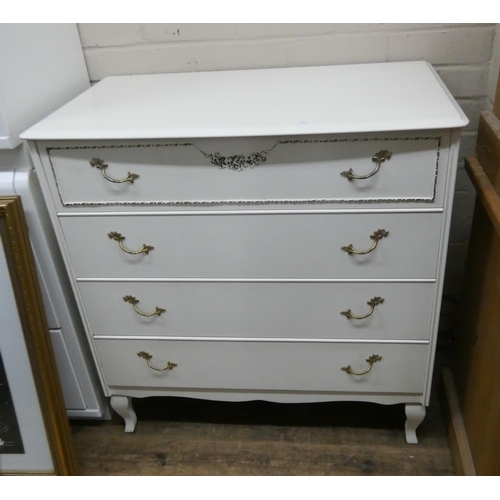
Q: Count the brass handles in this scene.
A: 8